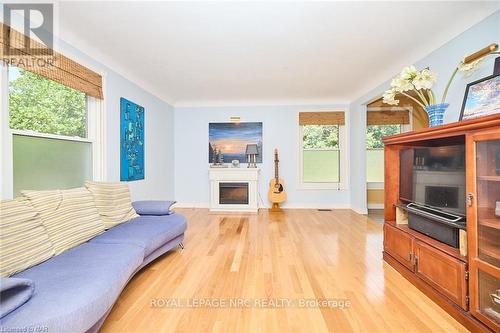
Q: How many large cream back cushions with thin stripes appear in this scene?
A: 3